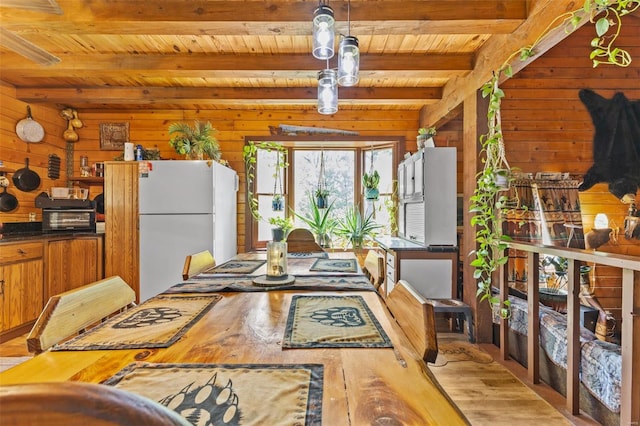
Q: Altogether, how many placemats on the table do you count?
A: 6